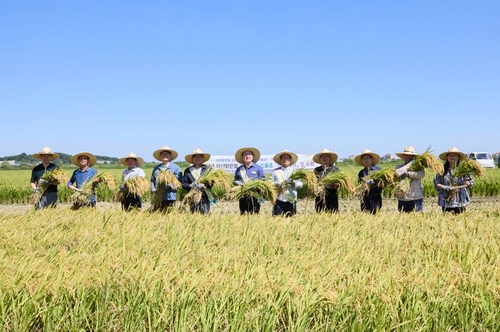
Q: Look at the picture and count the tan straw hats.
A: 11